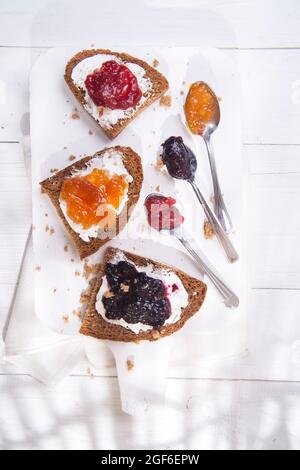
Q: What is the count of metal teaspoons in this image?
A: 3